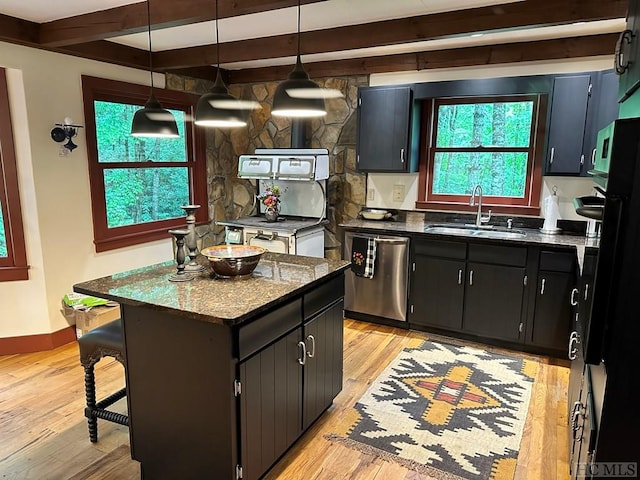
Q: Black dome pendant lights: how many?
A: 3